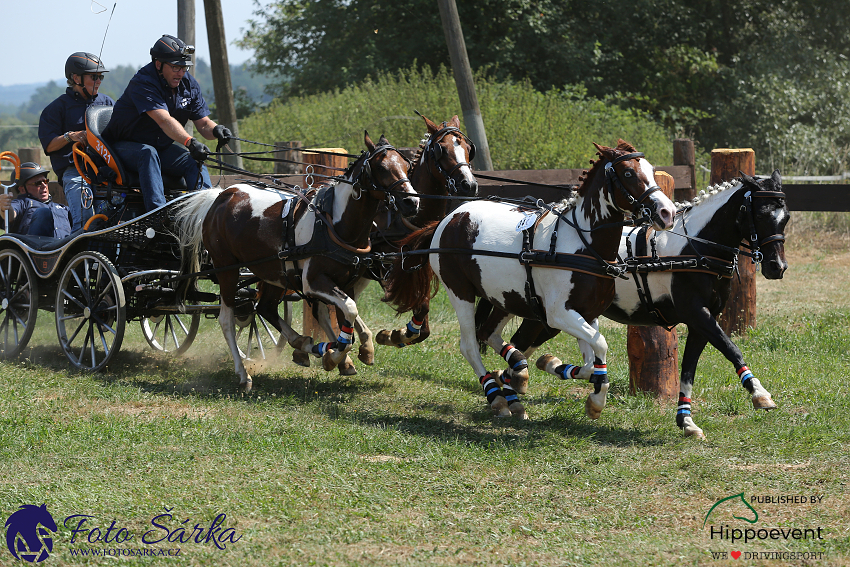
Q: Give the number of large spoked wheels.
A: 4